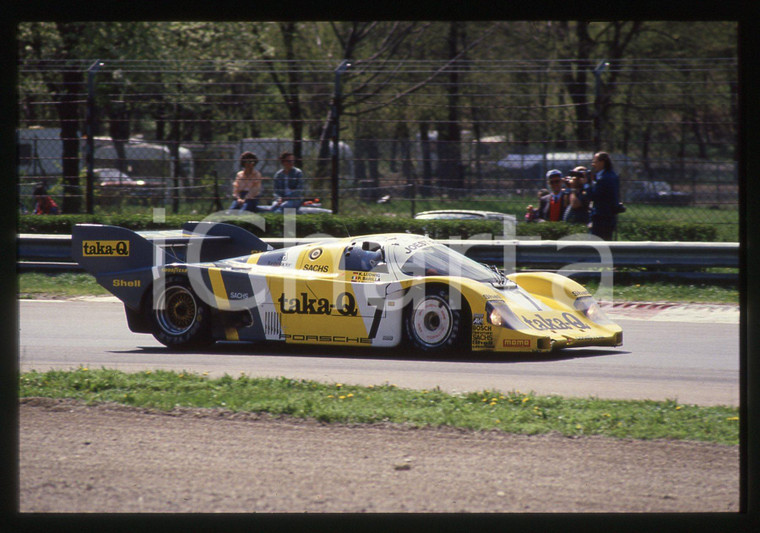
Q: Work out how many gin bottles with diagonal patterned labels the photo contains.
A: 0